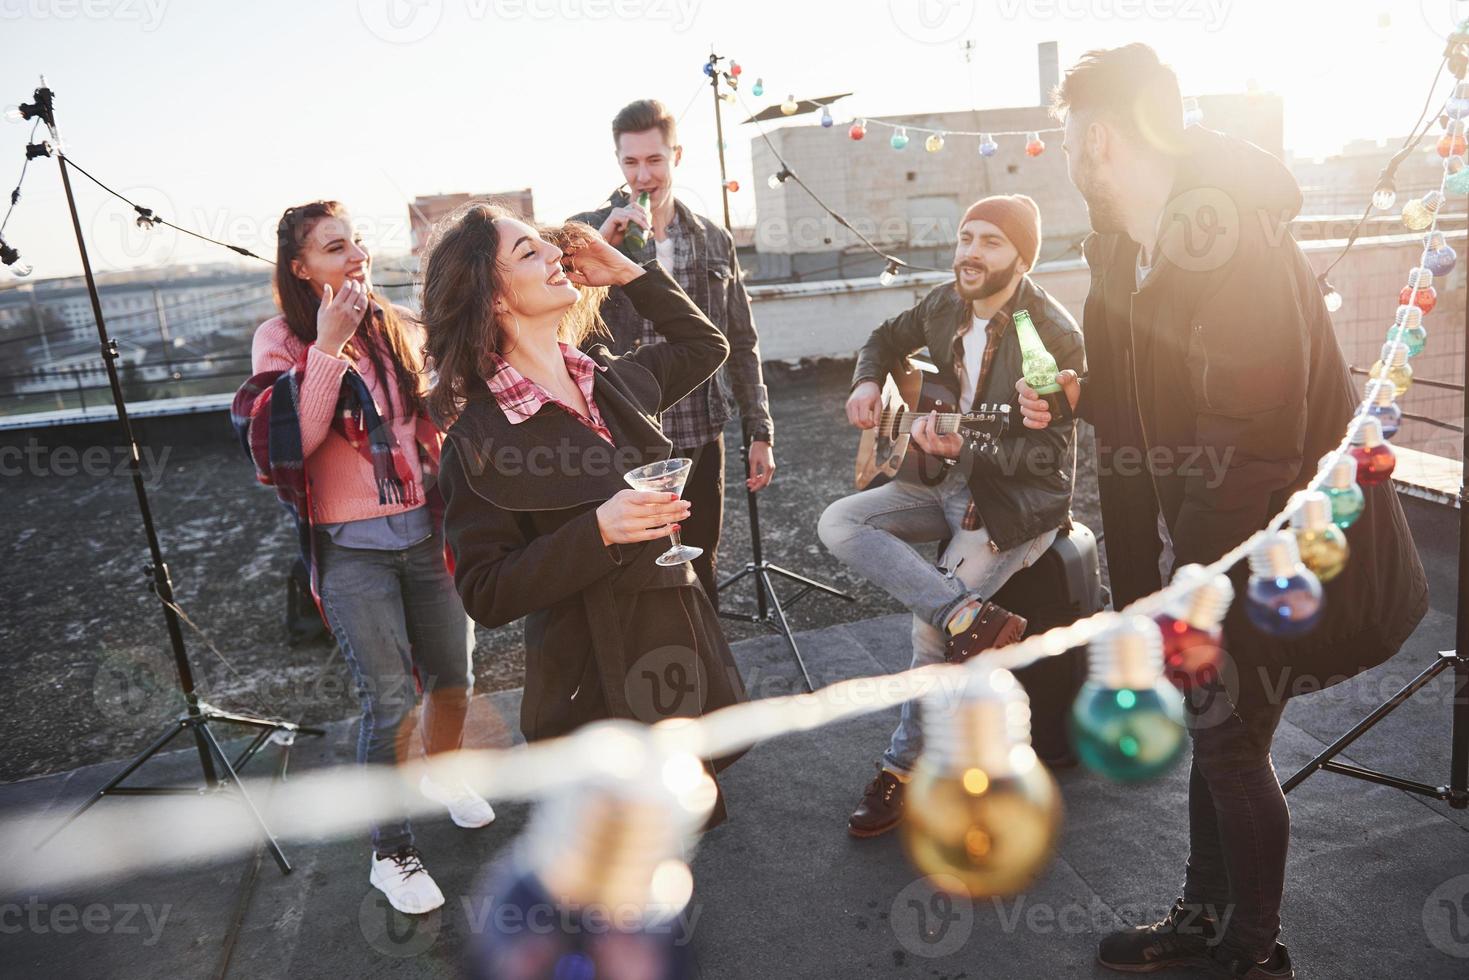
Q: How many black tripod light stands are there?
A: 3